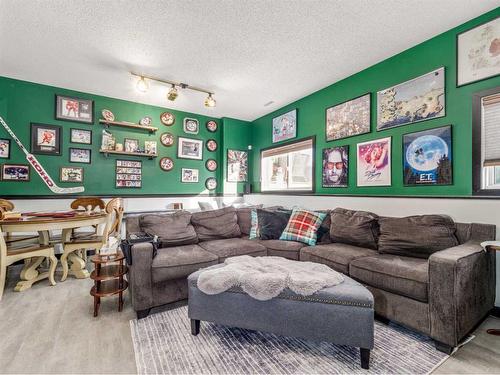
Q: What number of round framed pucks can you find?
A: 7